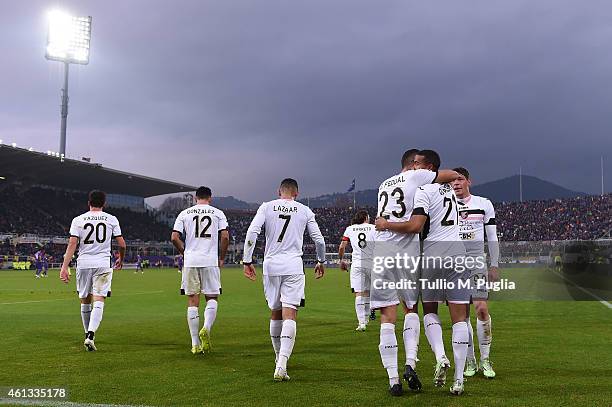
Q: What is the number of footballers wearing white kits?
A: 7